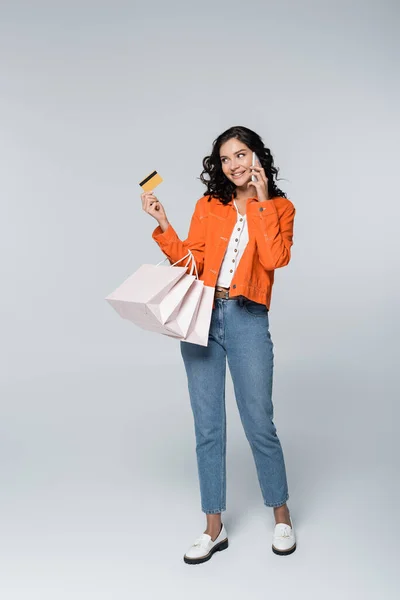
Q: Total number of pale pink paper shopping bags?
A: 3